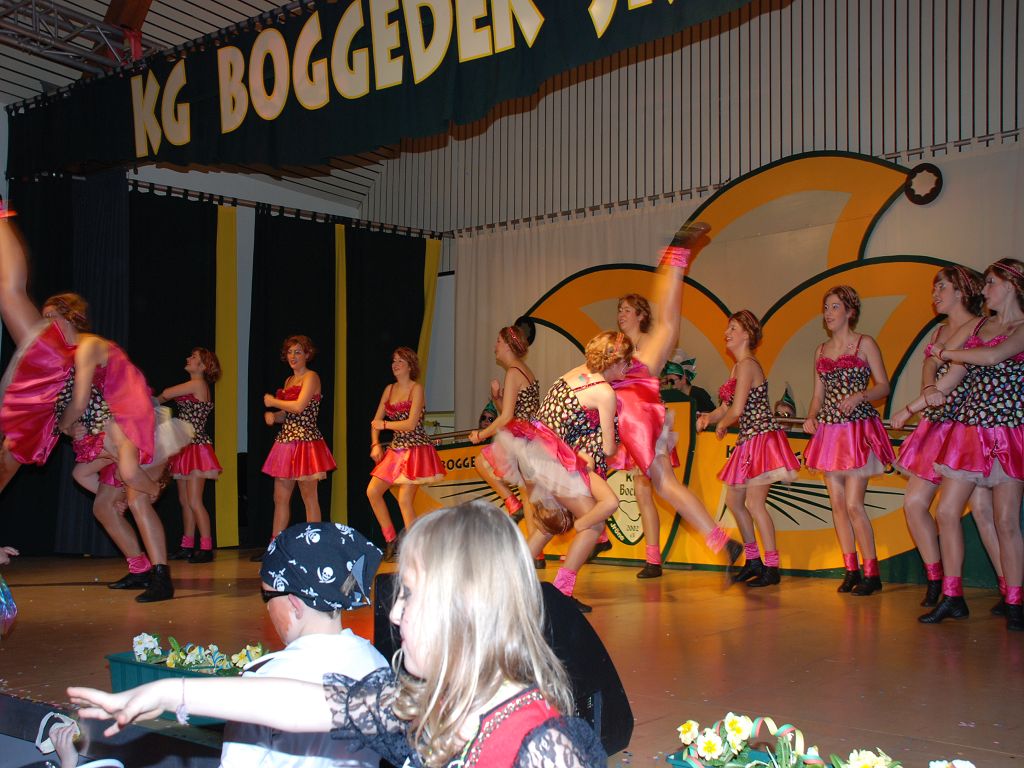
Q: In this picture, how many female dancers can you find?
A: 13